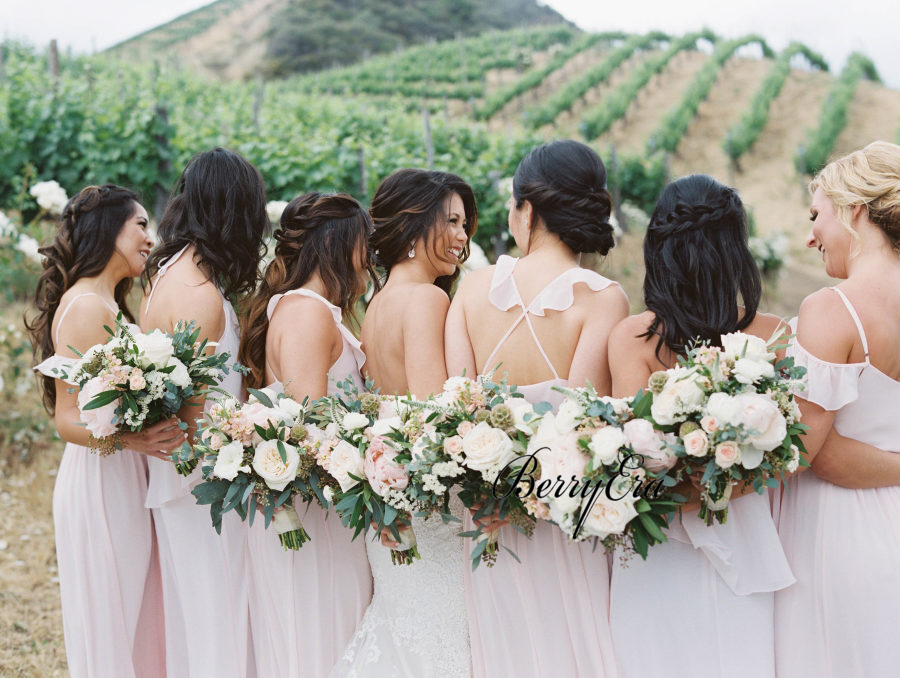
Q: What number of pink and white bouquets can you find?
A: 6